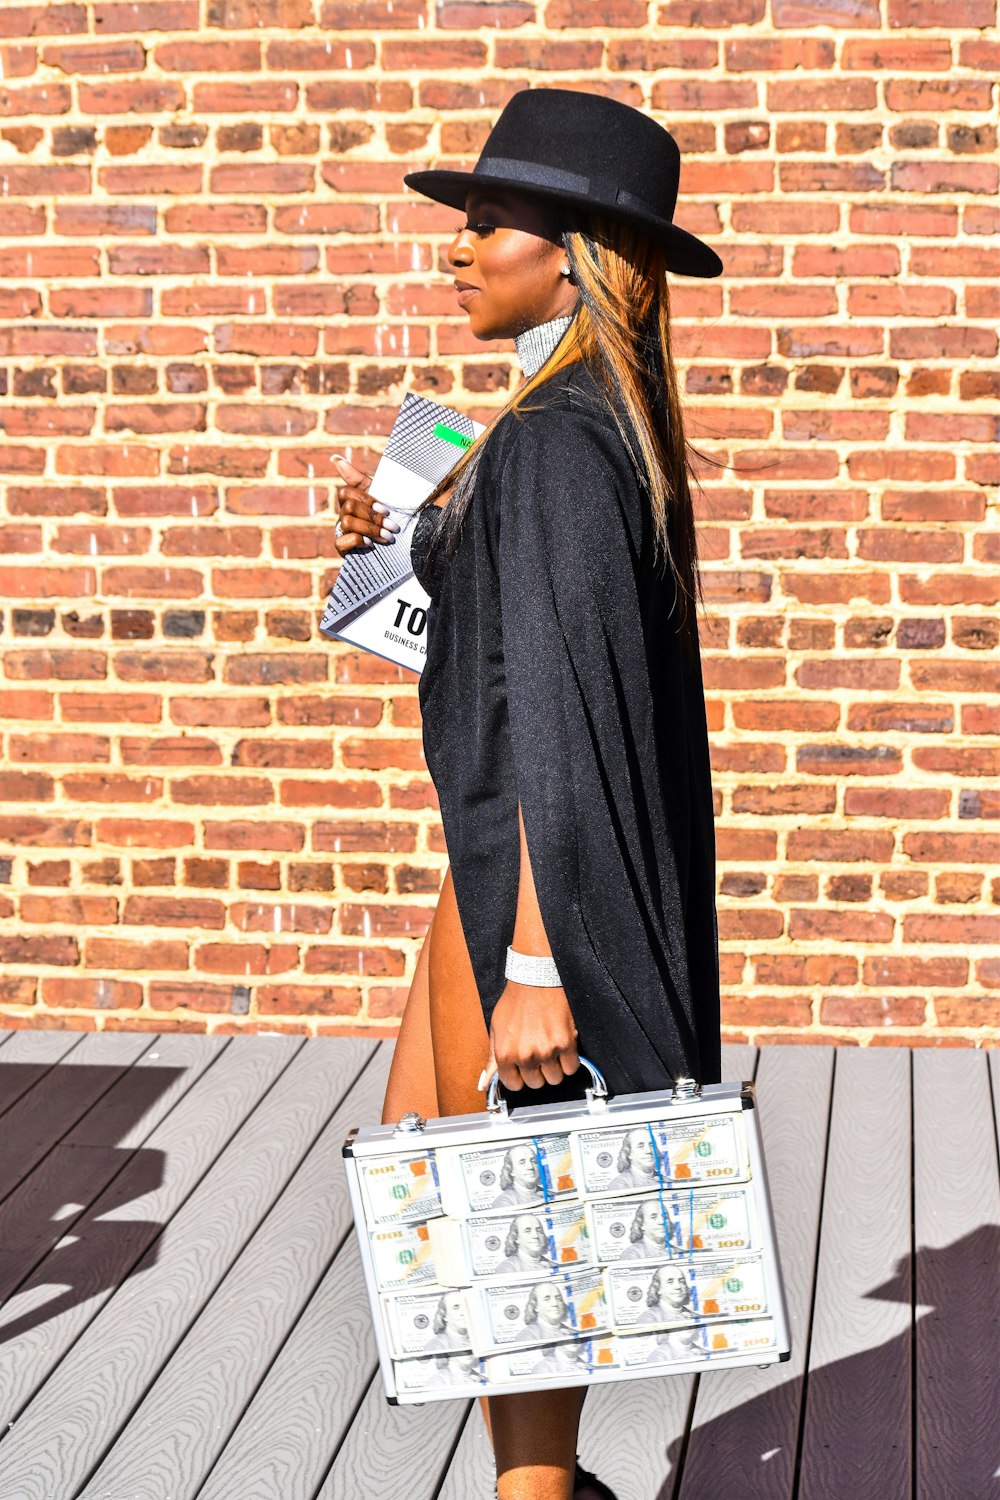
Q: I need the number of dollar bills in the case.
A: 12